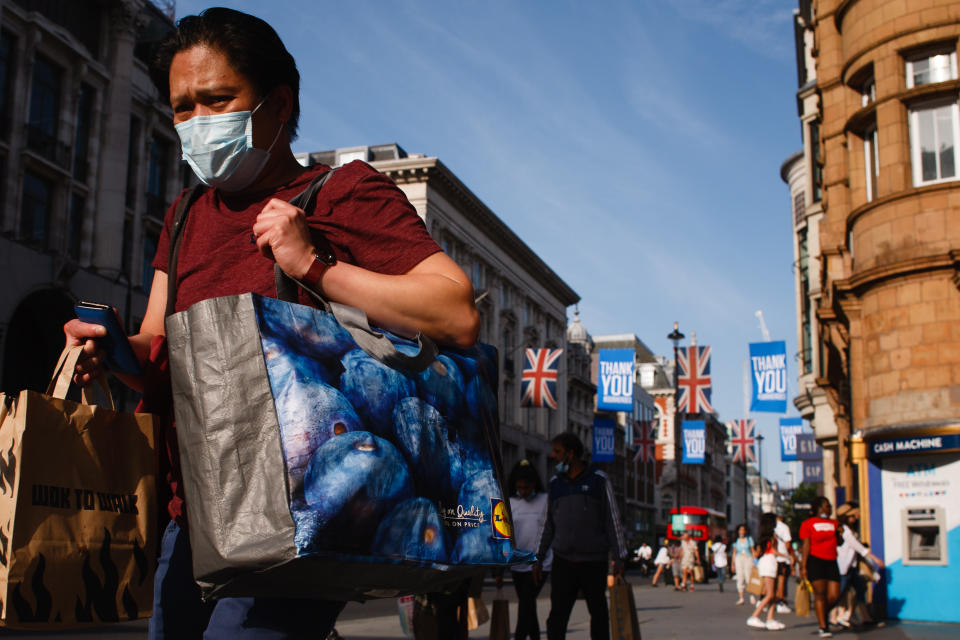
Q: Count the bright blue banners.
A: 5